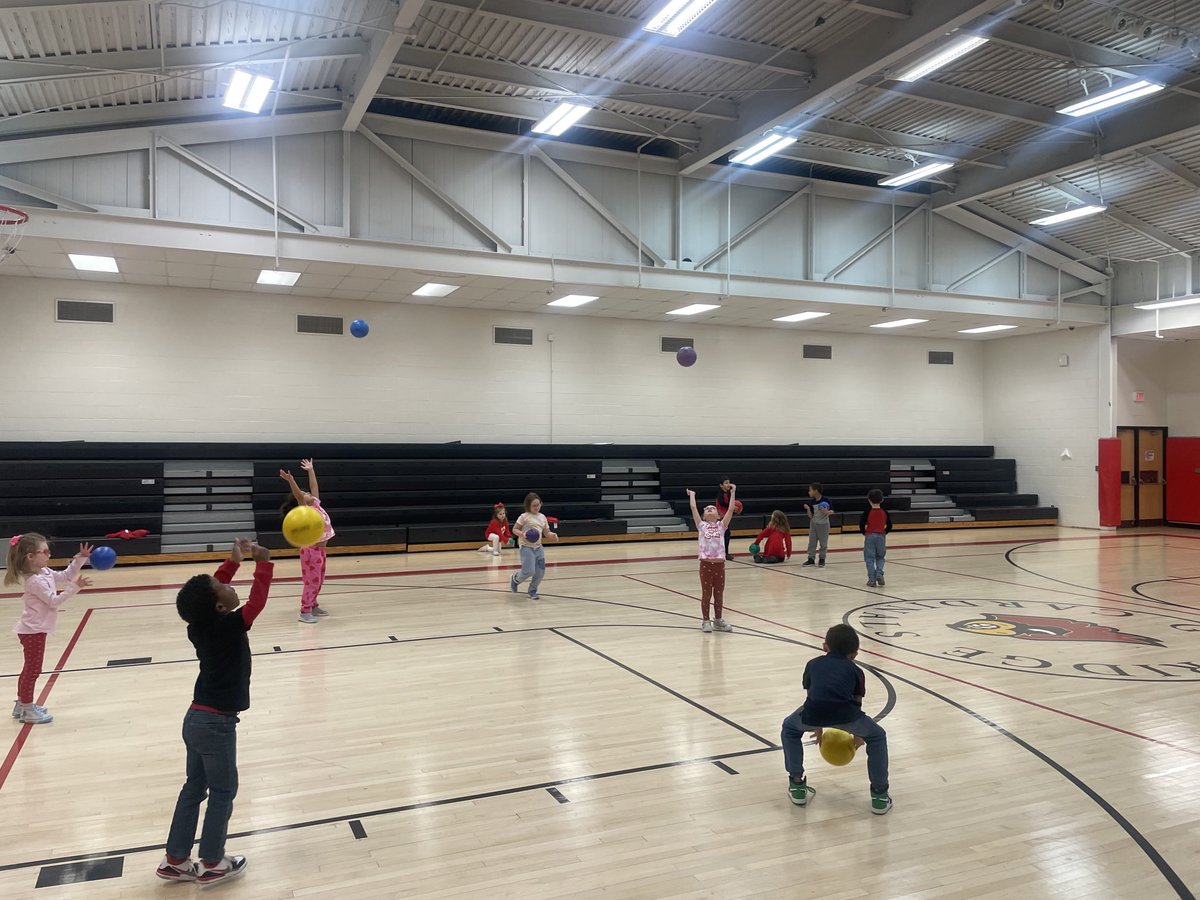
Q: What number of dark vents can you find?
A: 6